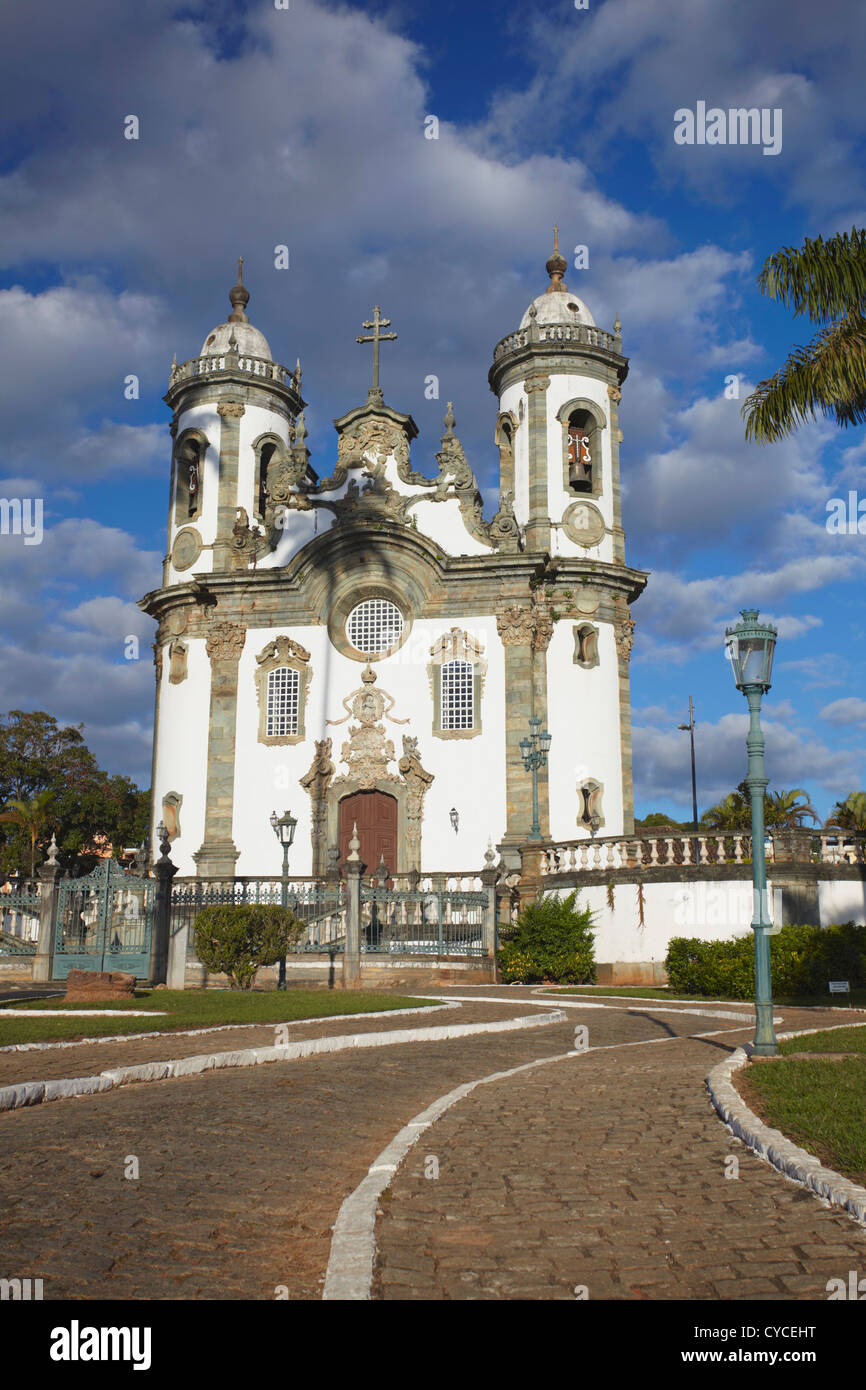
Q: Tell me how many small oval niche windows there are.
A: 4